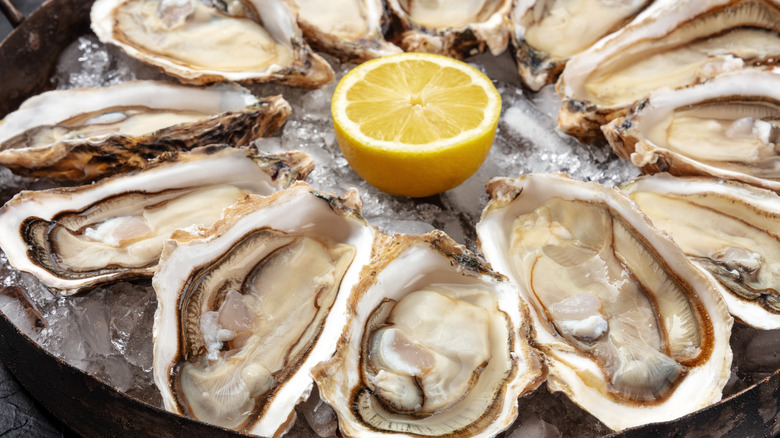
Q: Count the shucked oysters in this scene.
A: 12